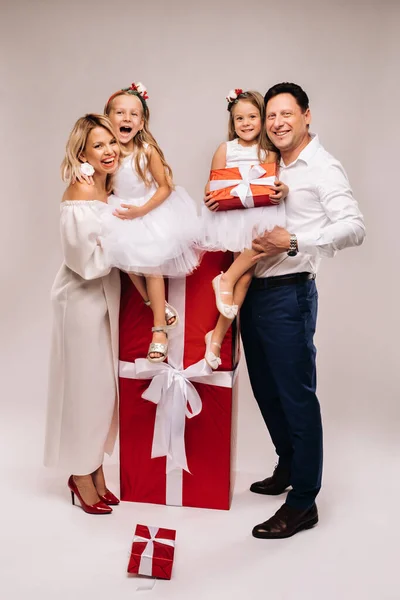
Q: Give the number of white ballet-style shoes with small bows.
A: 2